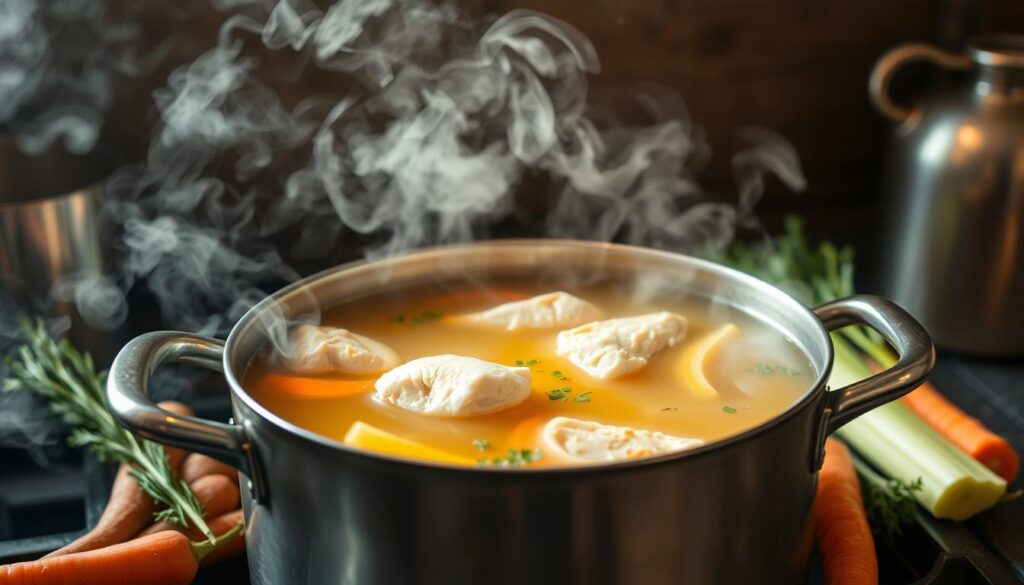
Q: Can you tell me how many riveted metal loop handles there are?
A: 2